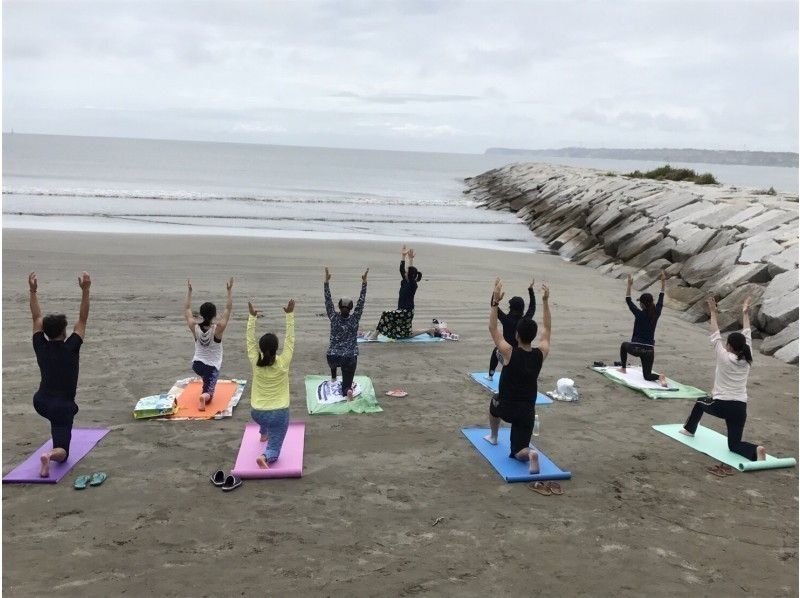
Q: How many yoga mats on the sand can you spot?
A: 9